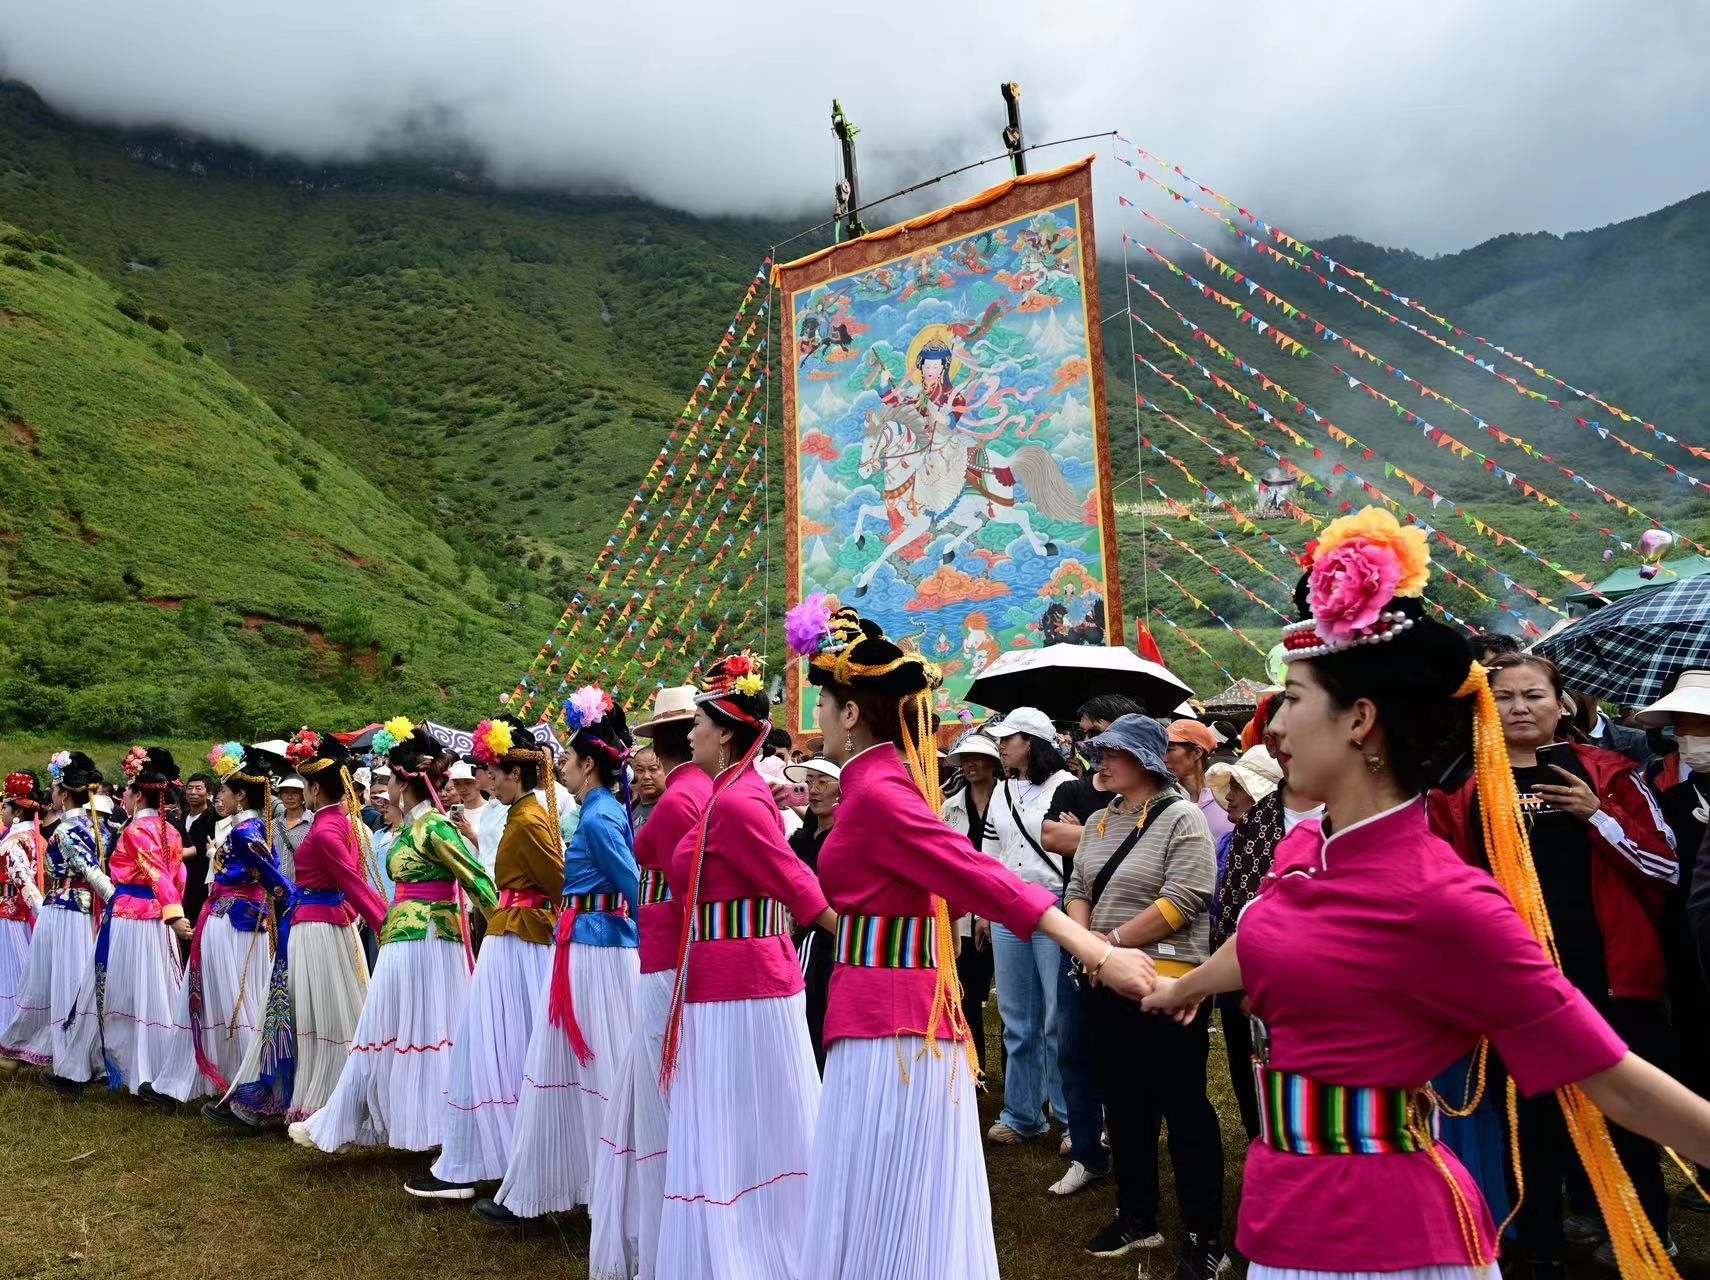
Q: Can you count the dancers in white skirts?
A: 12